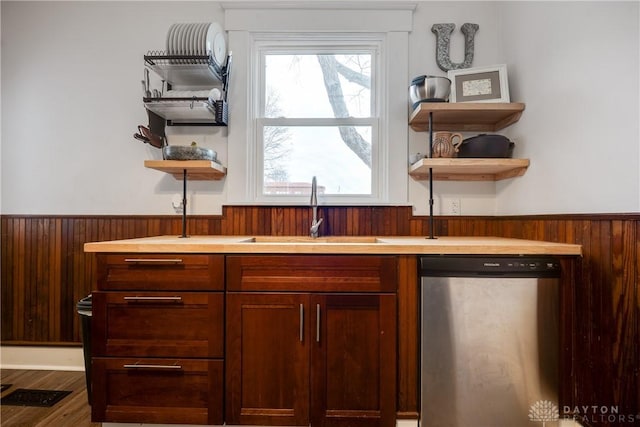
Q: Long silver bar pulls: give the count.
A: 5